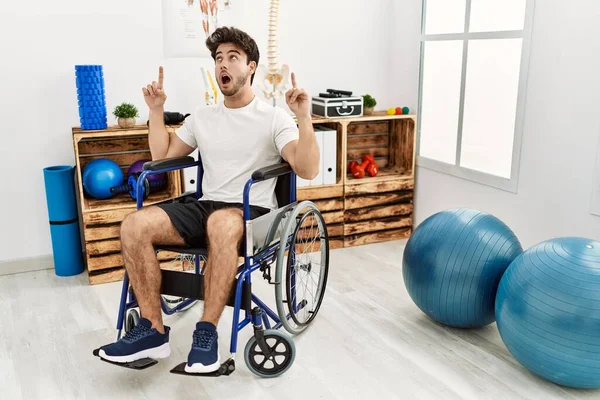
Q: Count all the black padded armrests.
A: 2